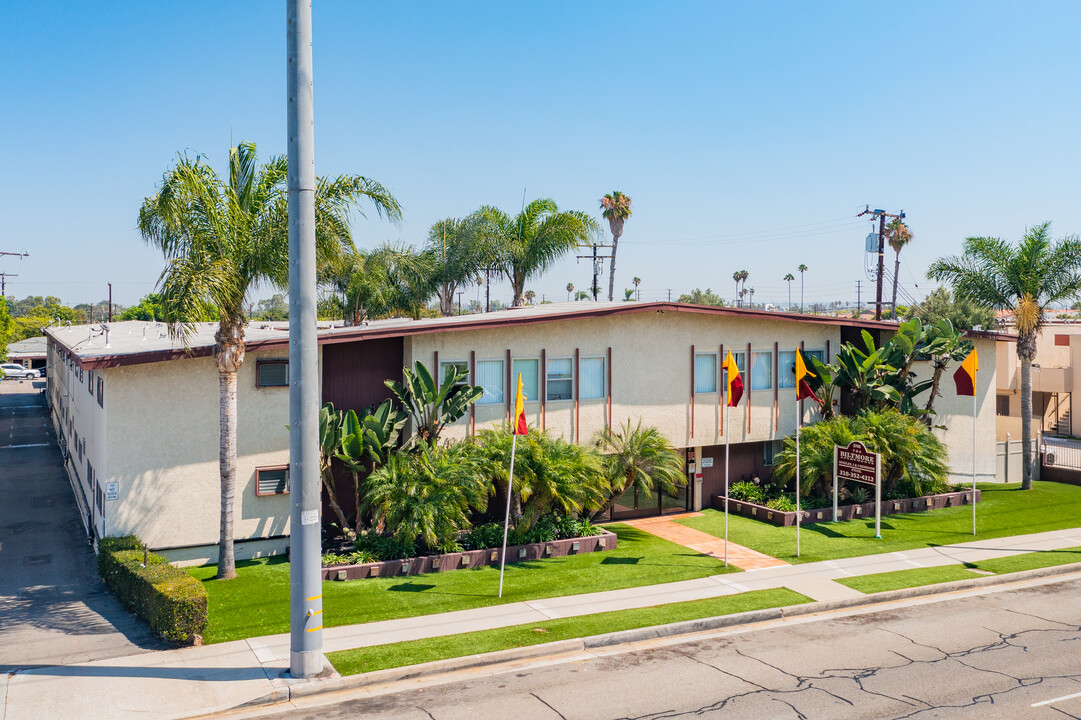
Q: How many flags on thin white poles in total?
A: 4